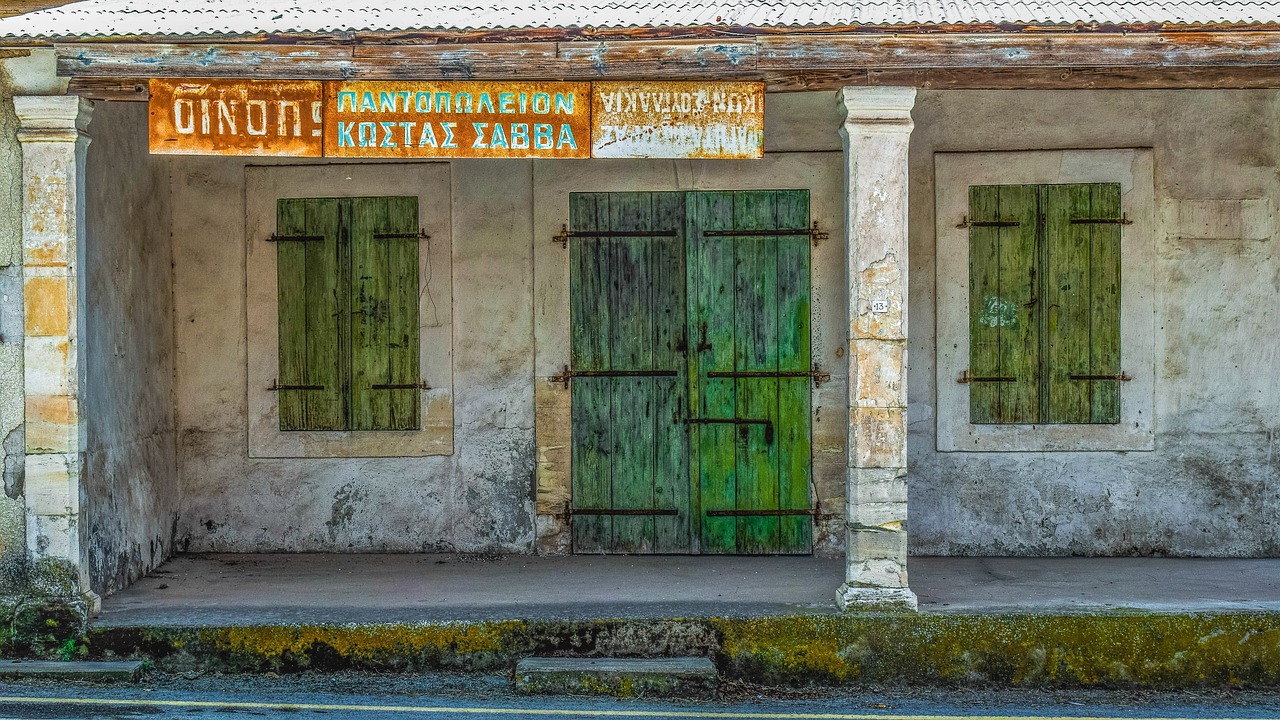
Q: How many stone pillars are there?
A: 2